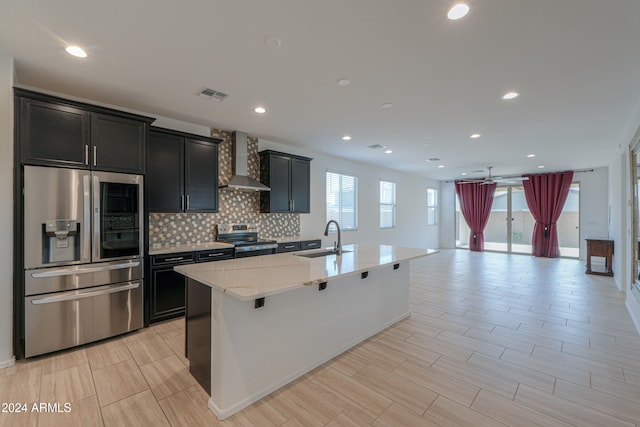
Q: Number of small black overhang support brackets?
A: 4